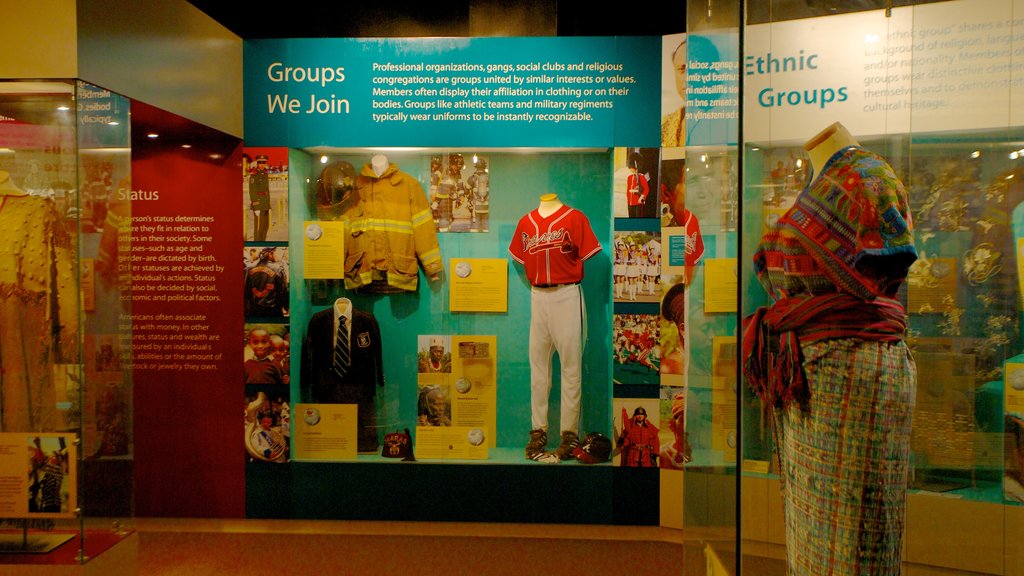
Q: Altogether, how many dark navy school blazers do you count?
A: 1